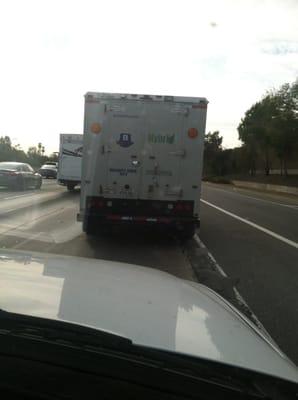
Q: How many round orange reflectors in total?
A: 2